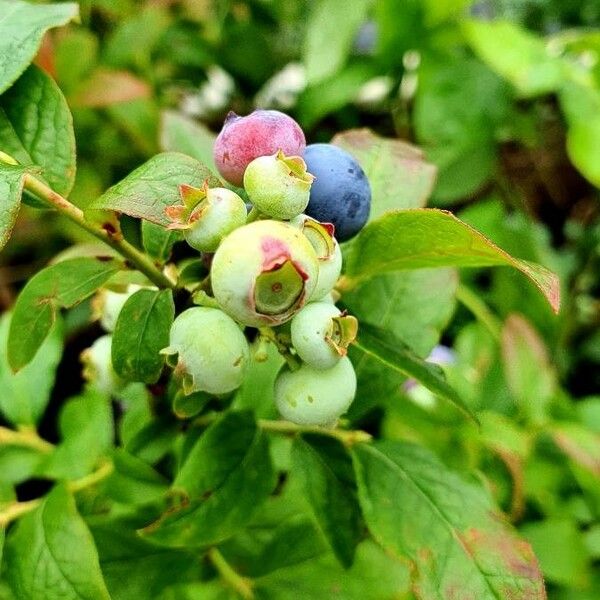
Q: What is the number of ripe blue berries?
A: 1